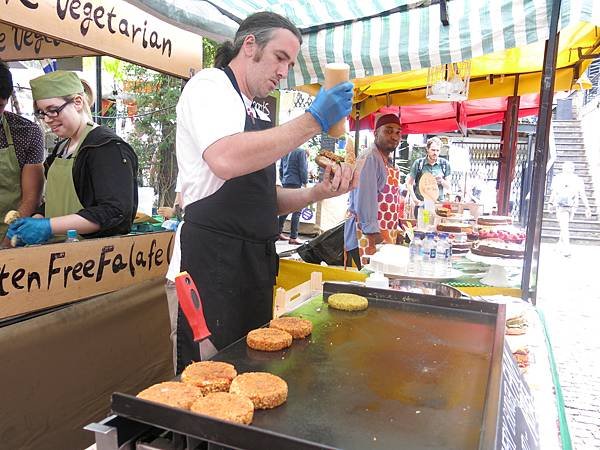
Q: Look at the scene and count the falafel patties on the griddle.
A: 7